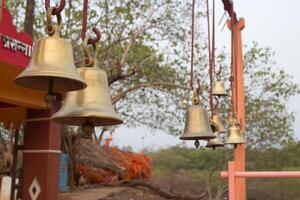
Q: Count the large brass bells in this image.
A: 2